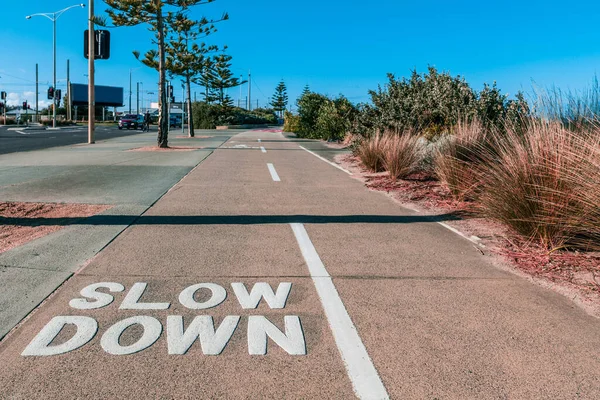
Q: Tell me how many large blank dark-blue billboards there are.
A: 1